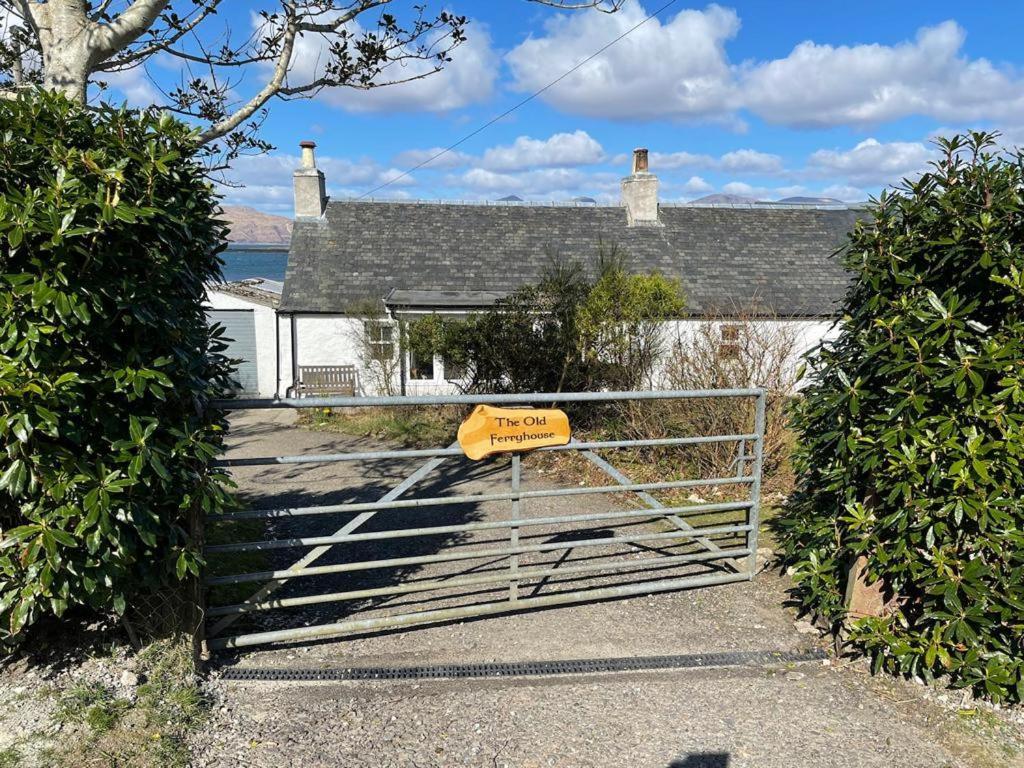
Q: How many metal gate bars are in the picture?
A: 7